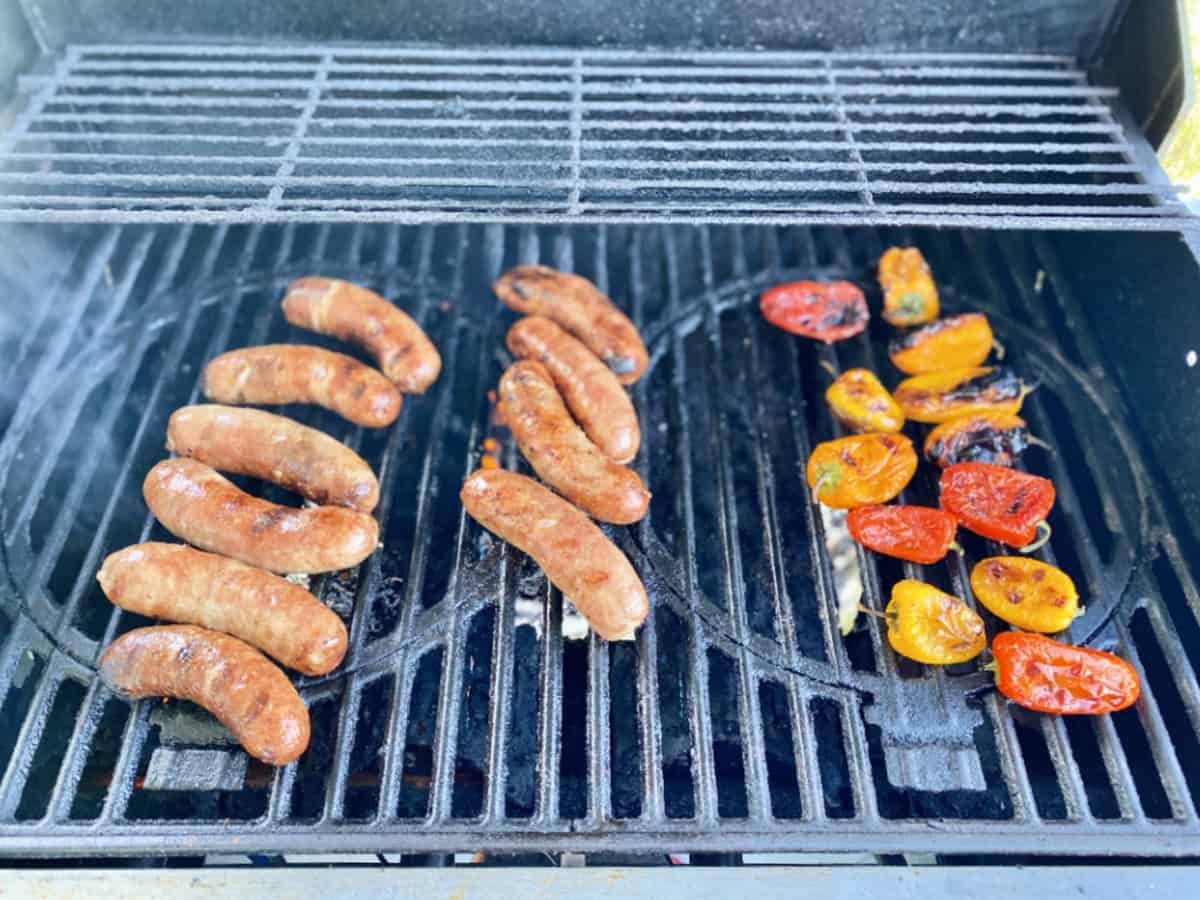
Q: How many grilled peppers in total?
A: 12